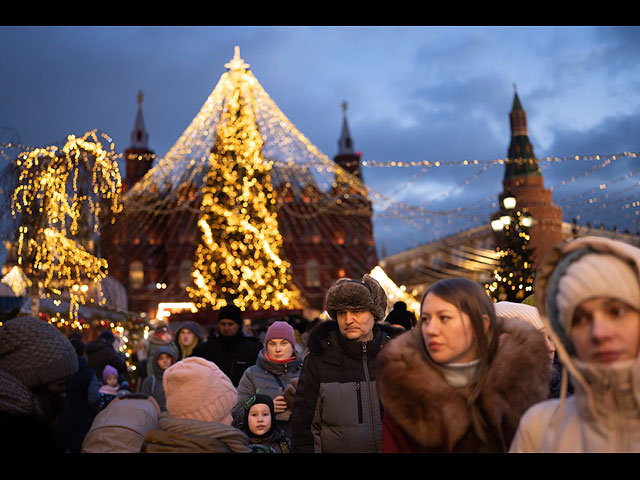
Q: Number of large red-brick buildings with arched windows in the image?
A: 1